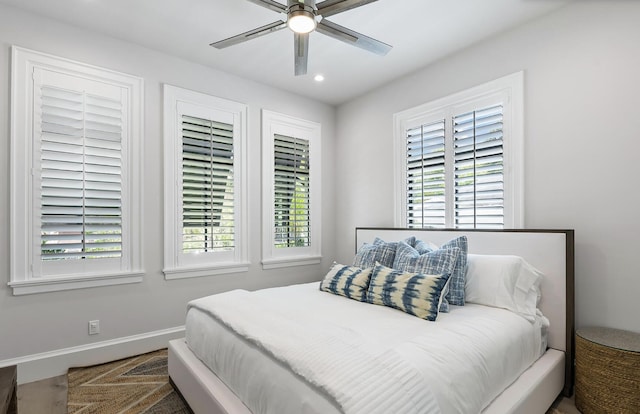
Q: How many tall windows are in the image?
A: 3